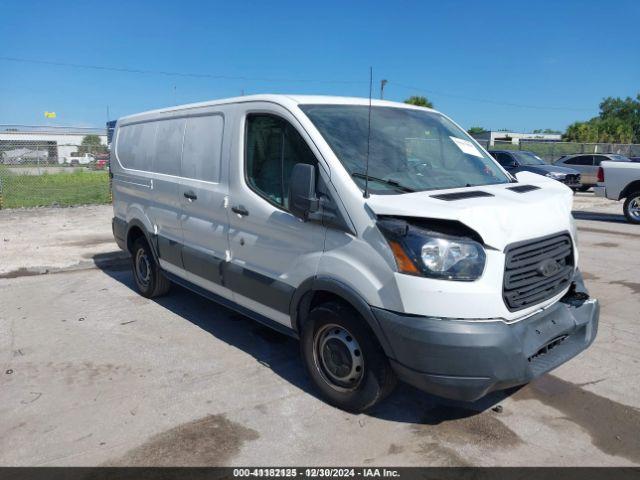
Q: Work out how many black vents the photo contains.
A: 2